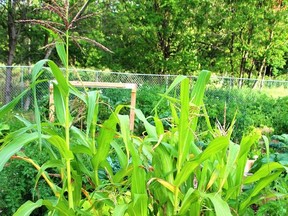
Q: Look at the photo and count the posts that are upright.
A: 2